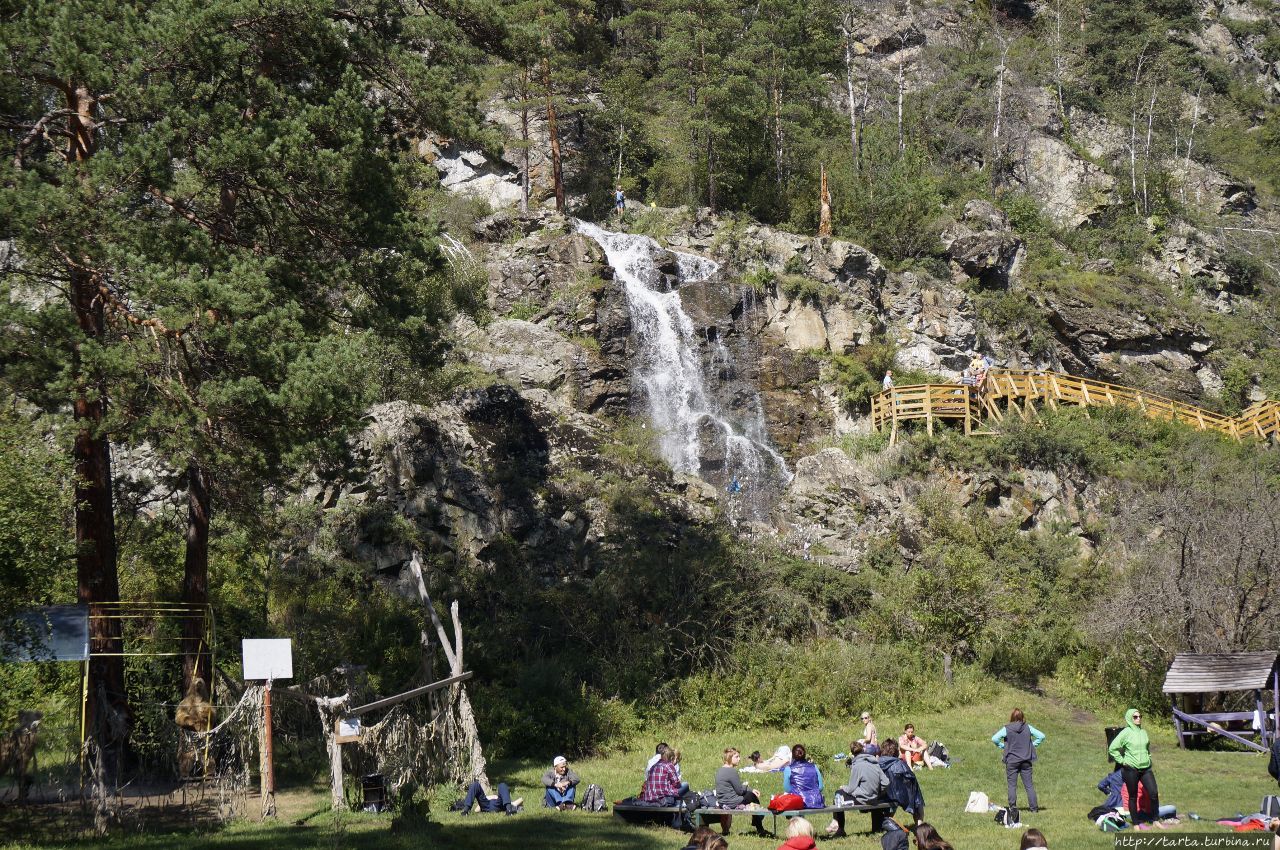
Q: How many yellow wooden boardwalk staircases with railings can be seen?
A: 1